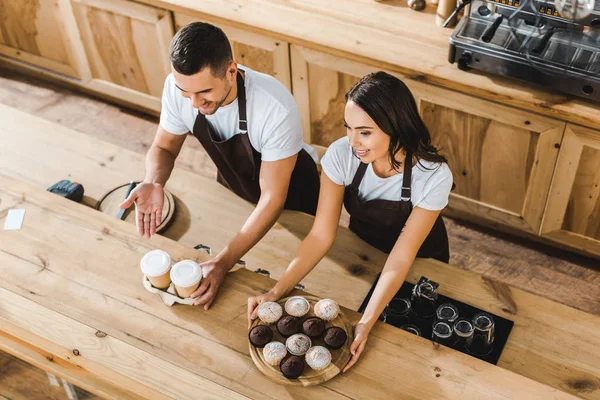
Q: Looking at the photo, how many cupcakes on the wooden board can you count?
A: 11